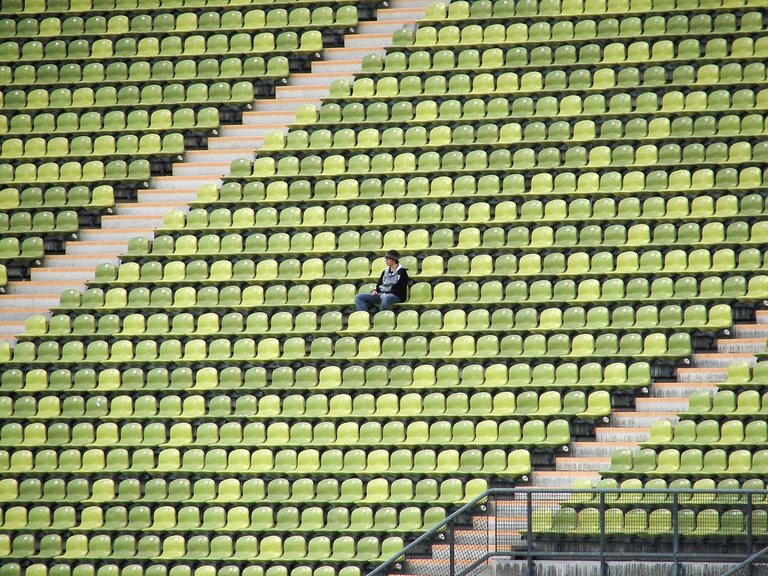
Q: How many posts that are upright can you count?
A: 5